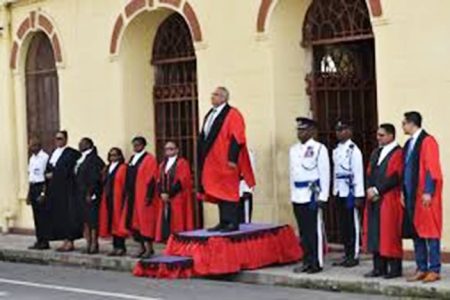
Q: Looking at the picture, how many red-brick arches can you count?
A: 3